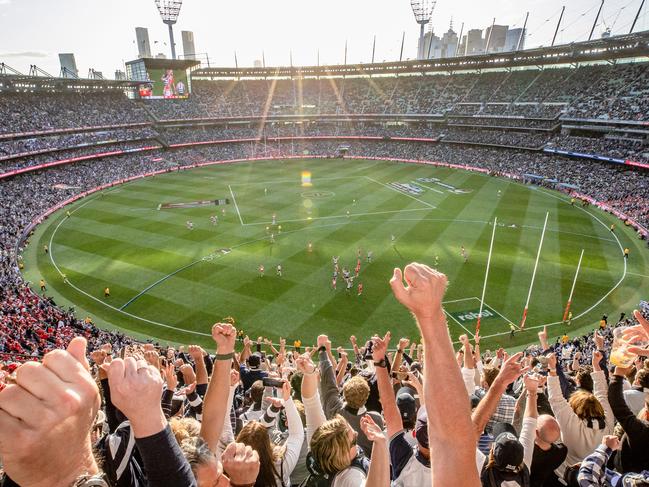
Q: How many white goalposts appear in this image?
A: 3